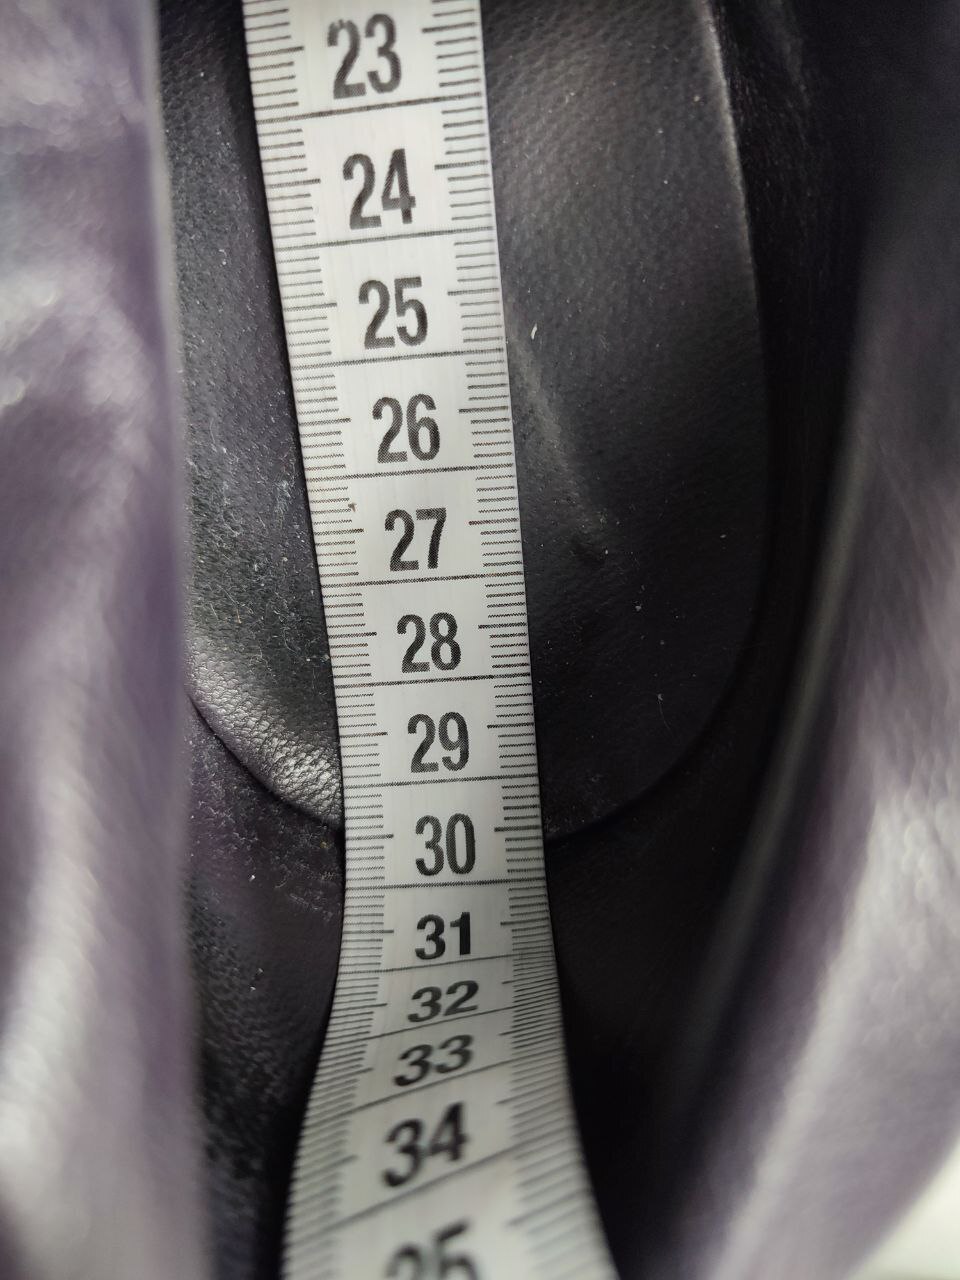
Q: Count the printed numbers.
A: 13